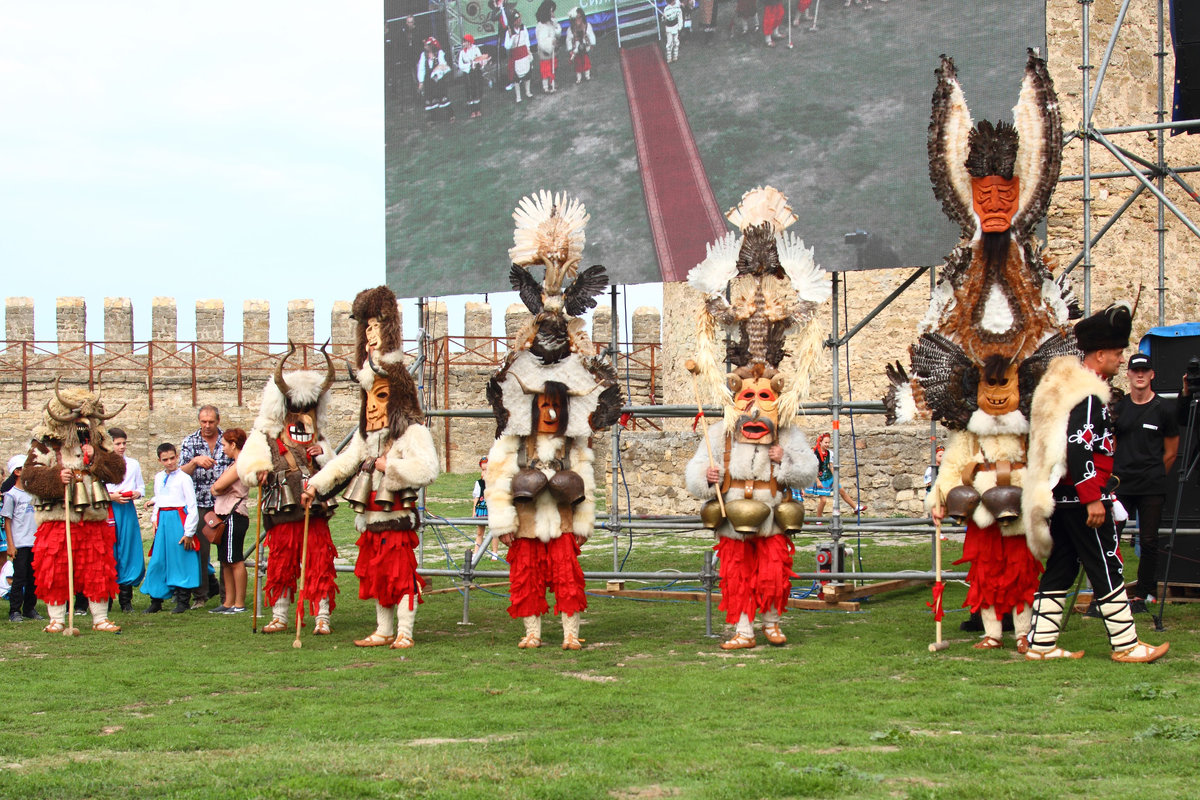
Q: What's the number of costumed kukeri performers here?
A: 6